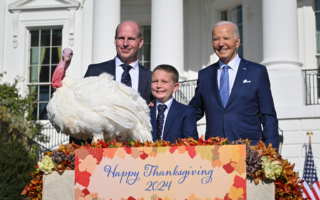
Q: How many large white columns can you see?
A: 3